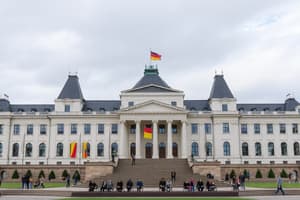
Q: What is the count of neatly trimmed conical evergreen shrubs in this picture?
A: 11